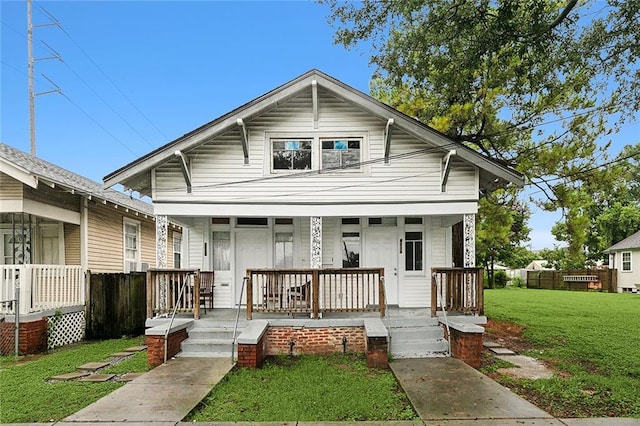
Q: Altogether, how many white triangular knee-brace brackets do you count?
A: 5